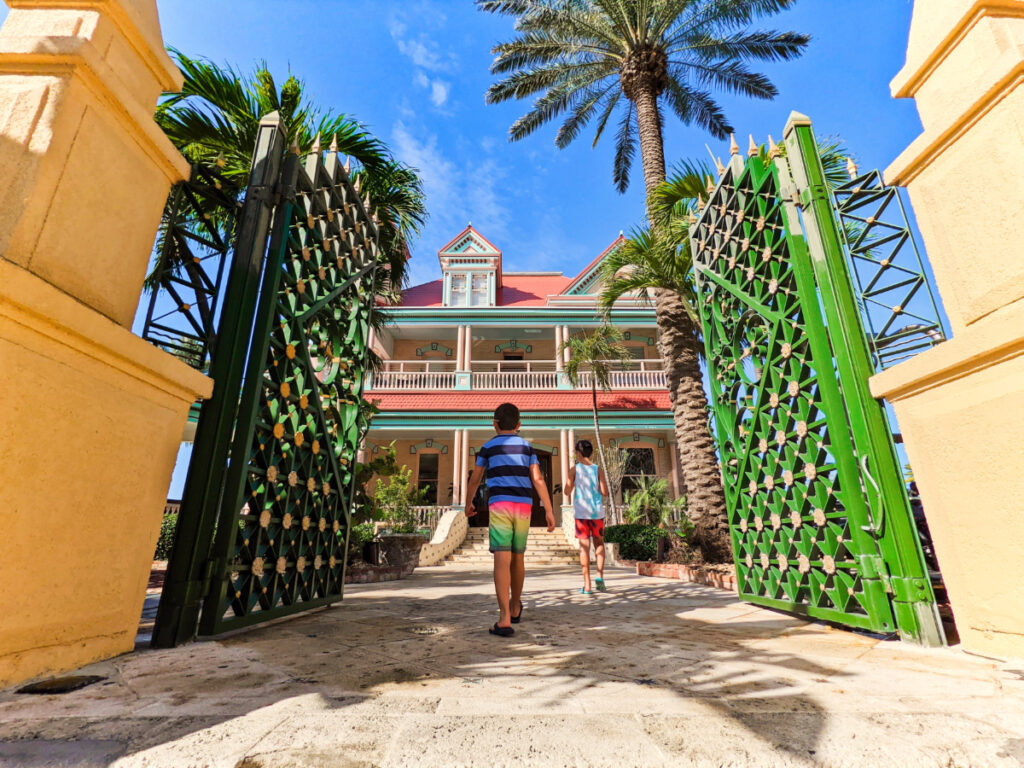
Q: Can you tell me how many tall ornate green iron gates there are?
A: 2